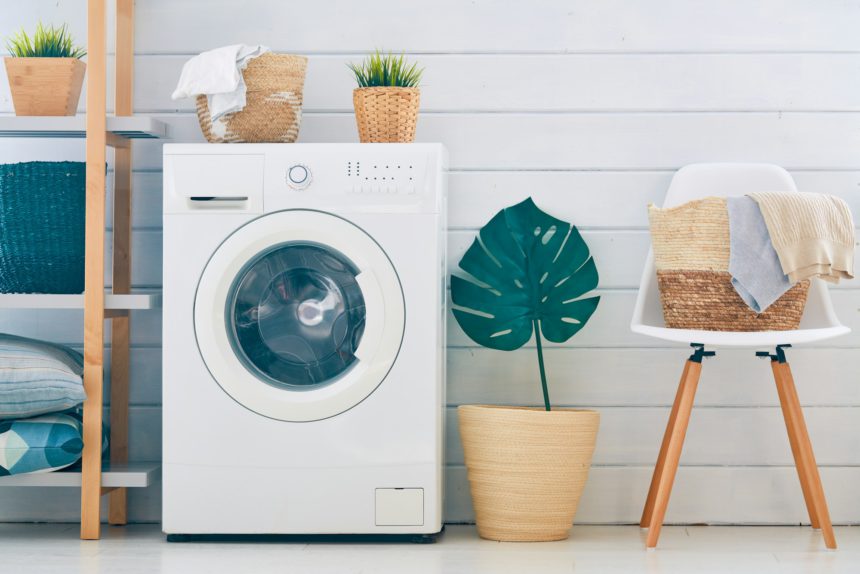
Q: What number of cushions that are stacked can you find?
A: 2